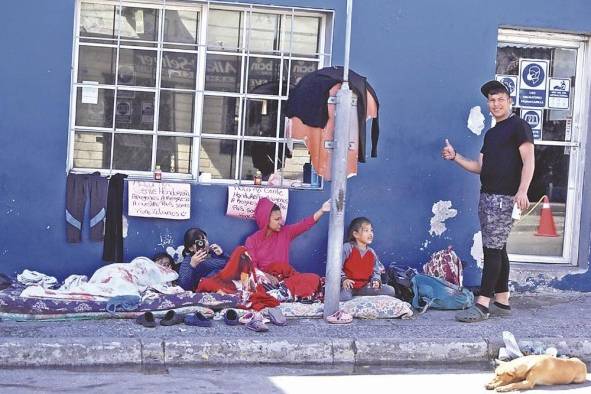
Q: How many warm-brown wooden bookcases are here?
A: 0